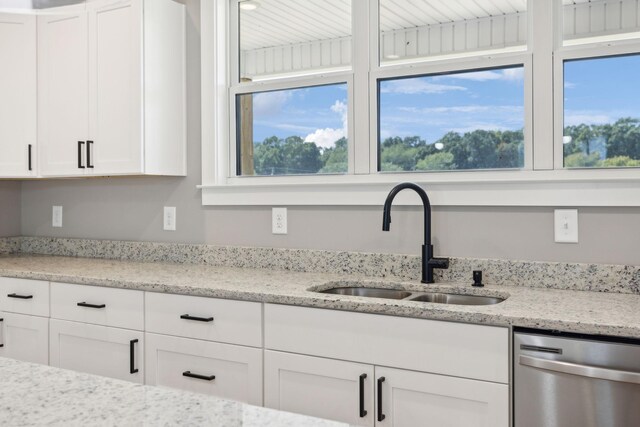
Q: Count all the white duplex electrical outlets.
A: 3